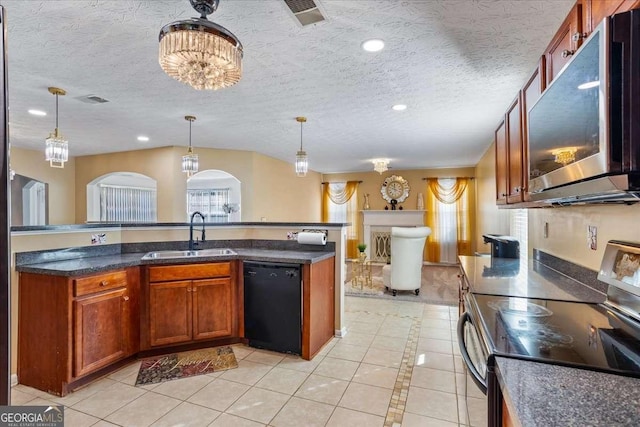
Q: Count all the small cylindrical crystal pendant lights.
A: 3